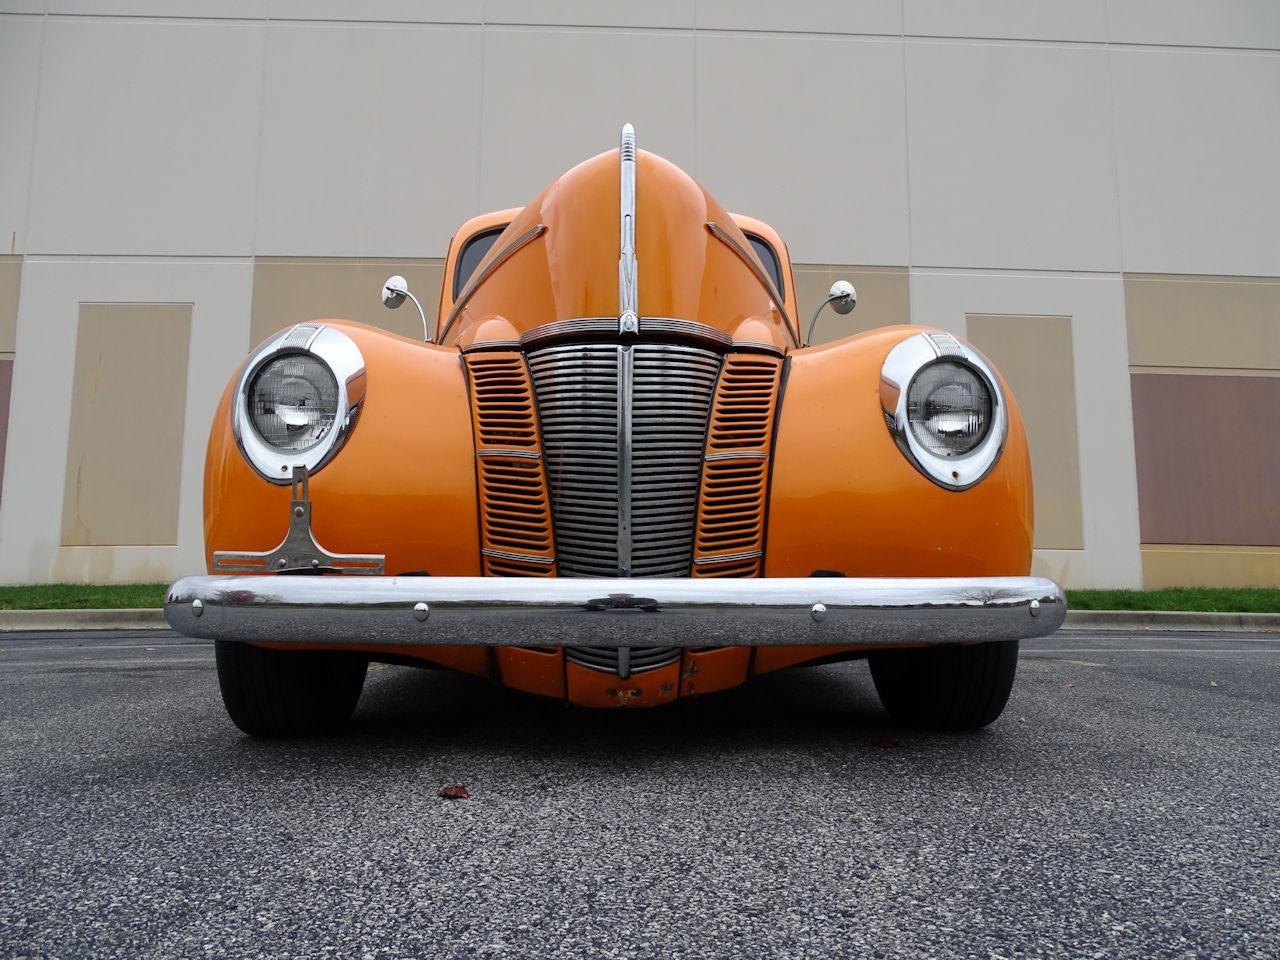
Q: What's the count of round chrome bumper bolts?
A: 4